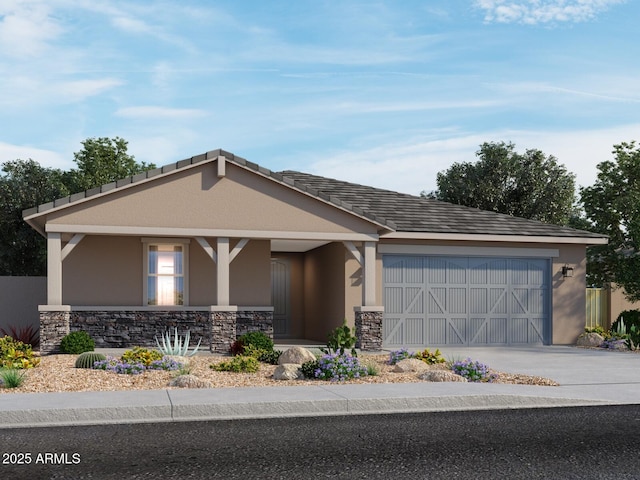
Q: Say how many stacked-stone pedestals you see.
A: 3